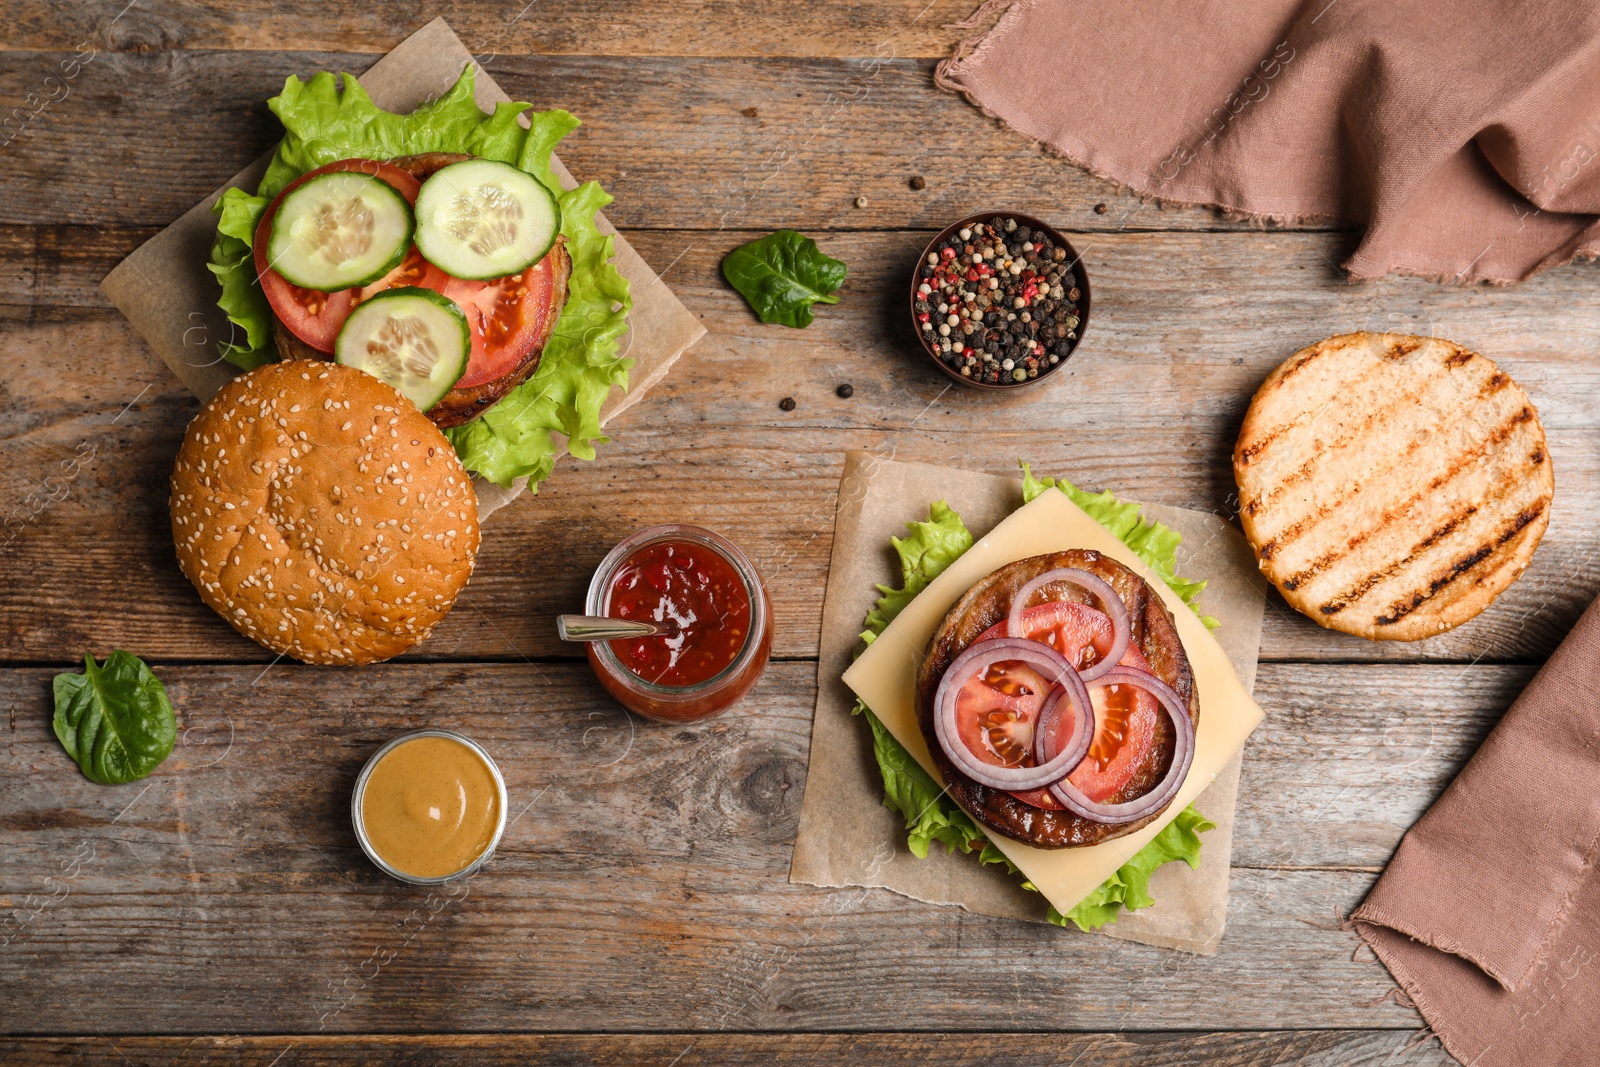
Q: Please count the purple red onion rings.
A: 3